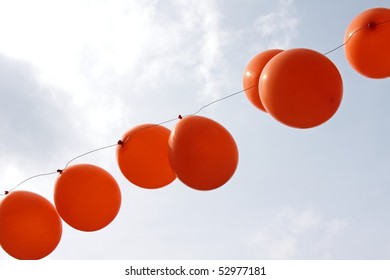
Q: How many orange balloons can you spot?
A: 7